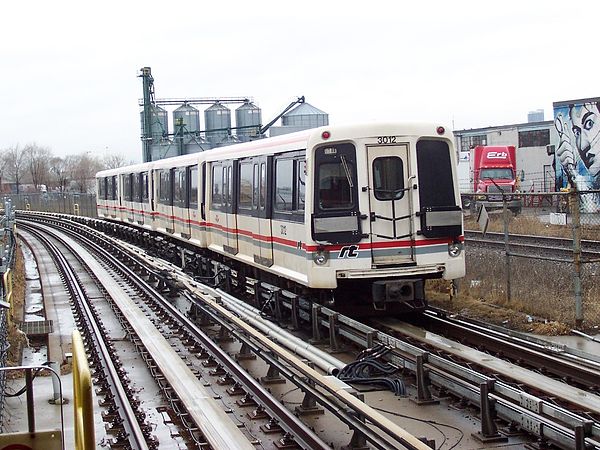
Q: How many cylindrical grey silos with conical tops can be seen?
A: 5